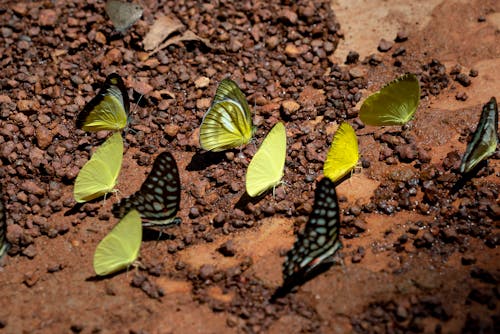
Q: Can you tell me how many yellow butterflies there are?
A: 7